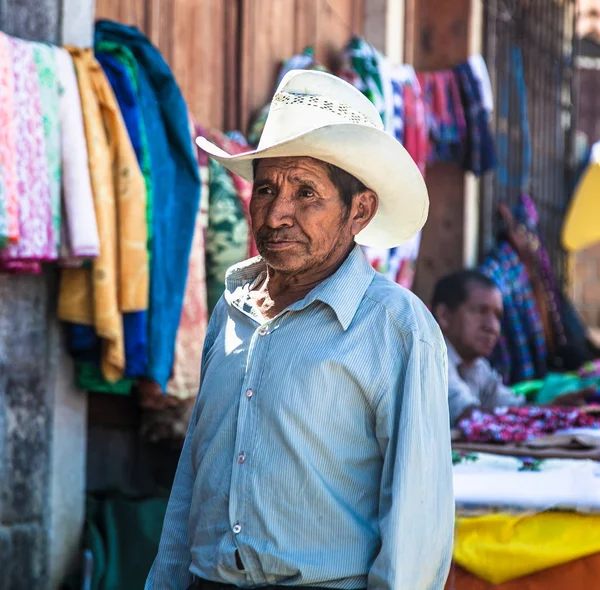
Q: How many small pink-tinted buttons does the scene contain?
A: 4